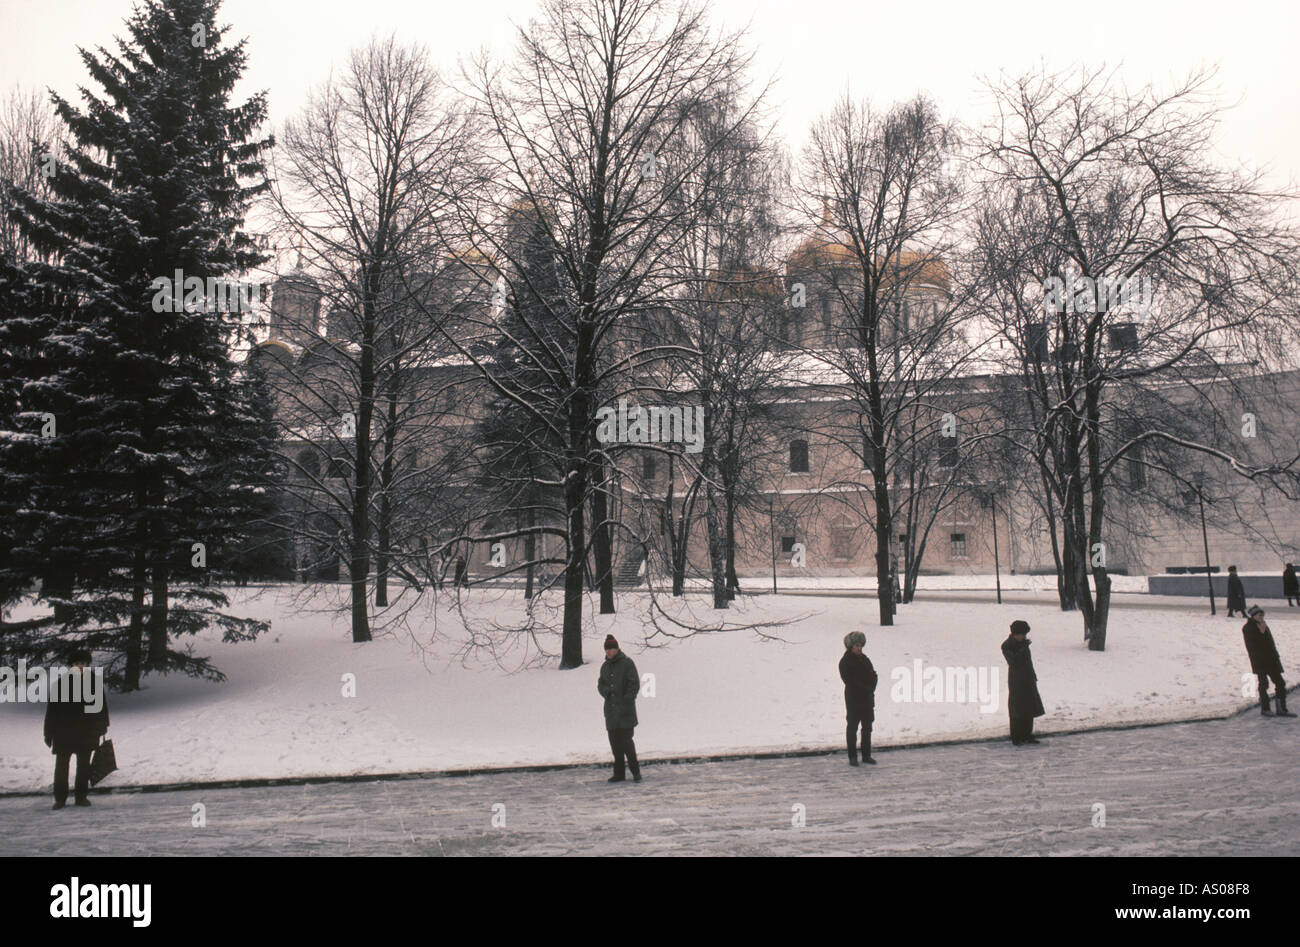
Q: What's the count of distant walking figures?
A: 2